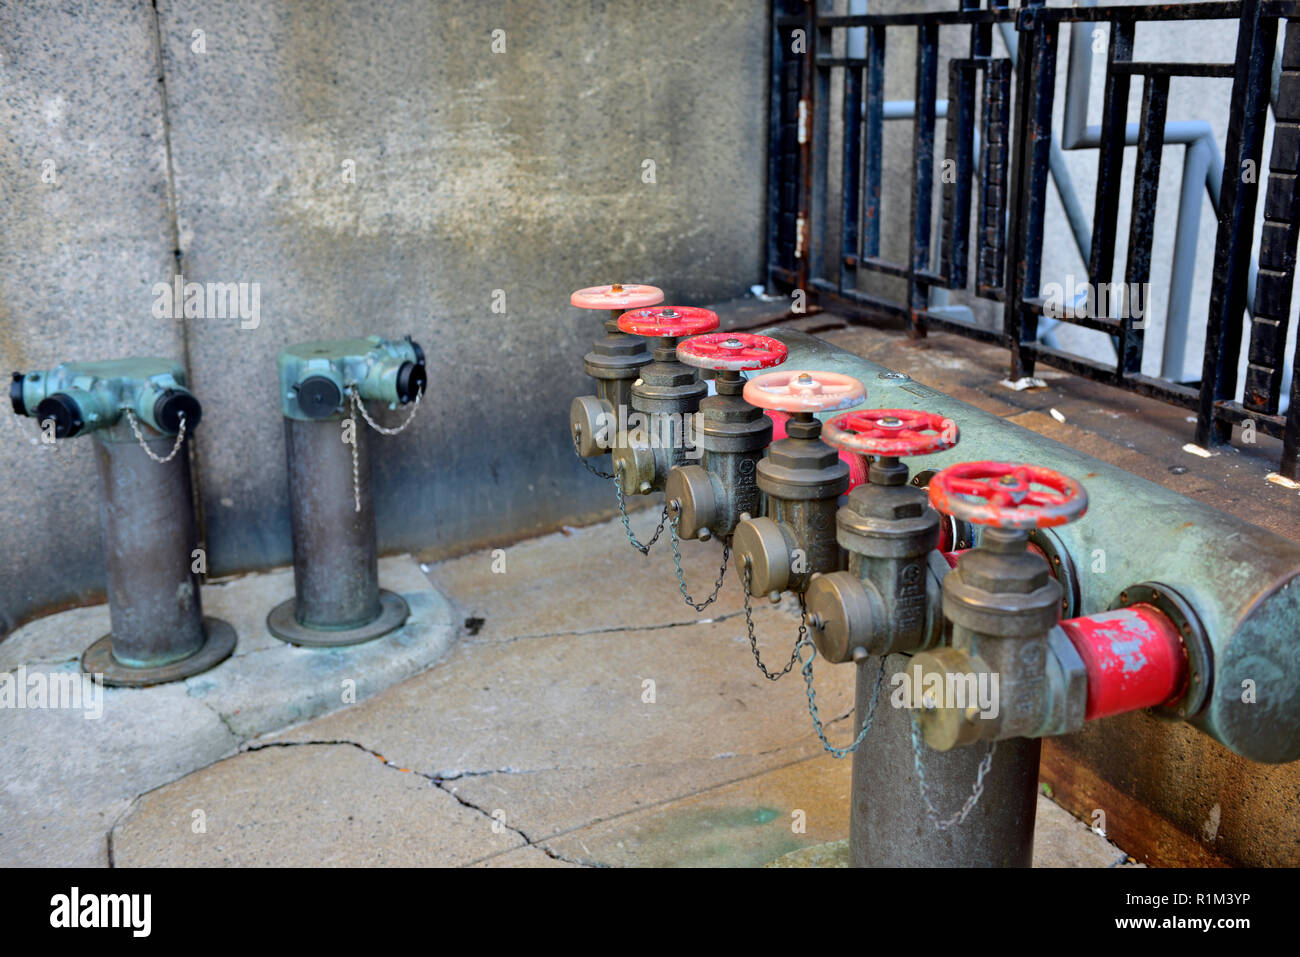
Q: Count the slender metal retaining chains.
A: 9